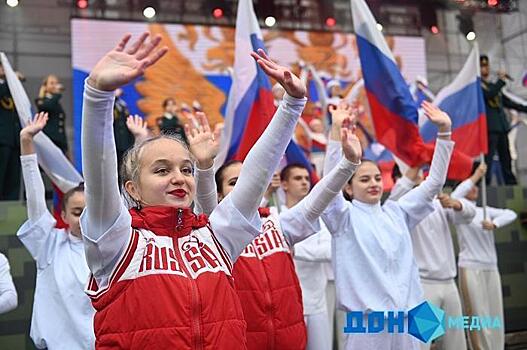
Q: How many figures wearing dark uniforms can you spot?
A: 5